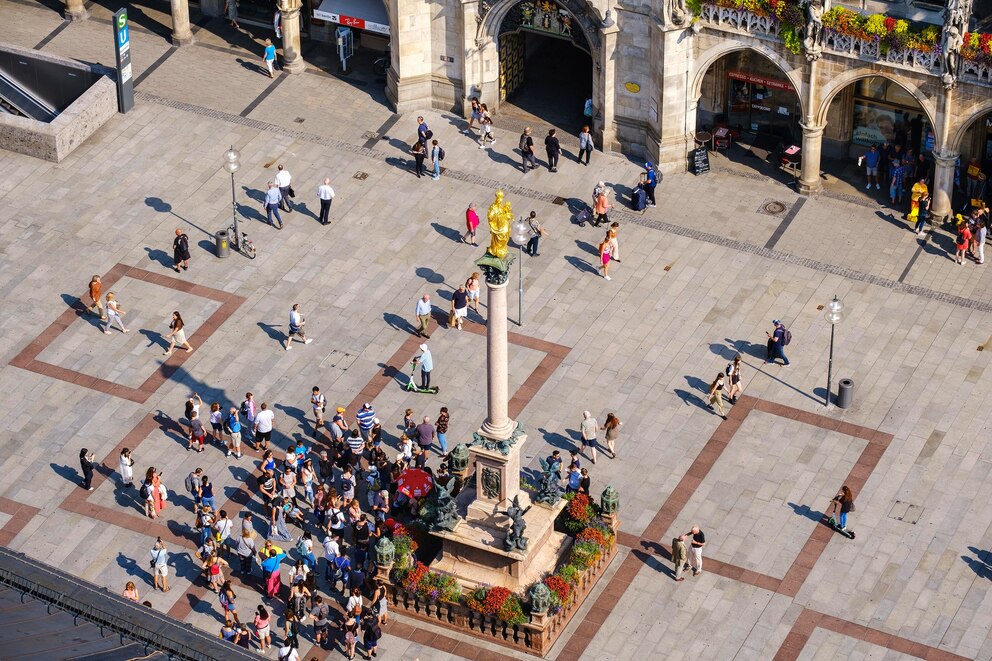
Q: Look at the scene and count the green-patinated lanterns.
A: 4